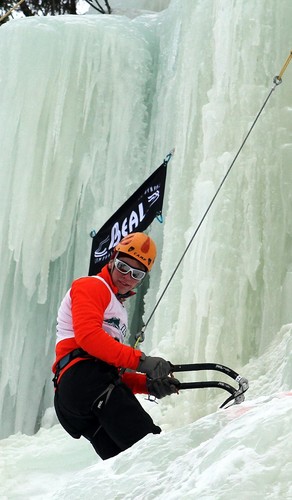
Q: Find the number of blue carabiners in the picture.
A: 3